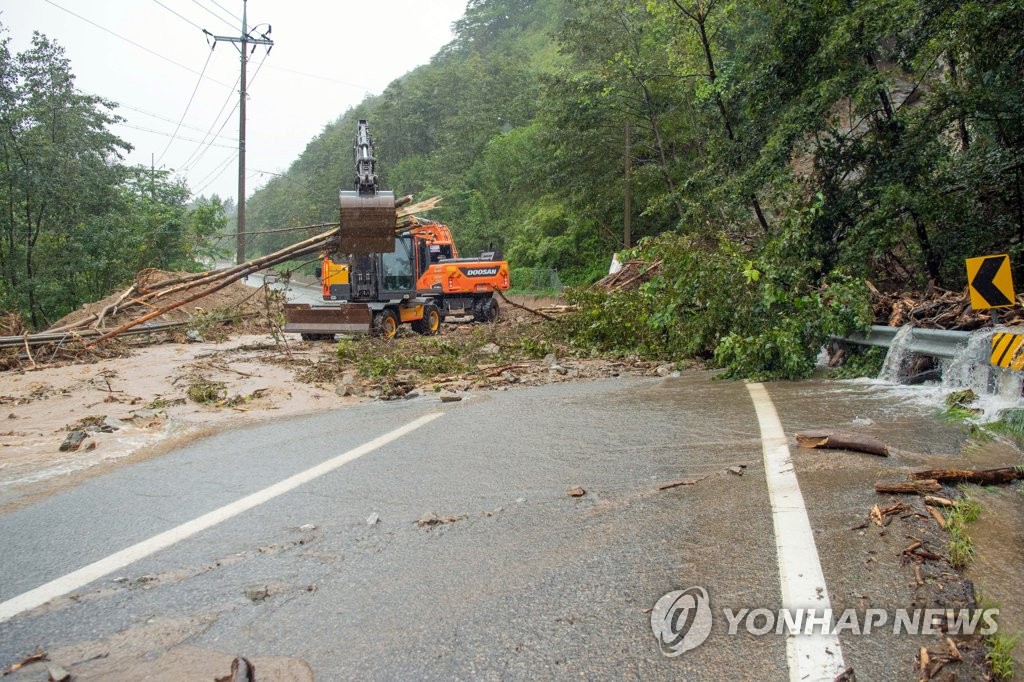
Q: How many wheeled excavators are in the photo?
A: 2